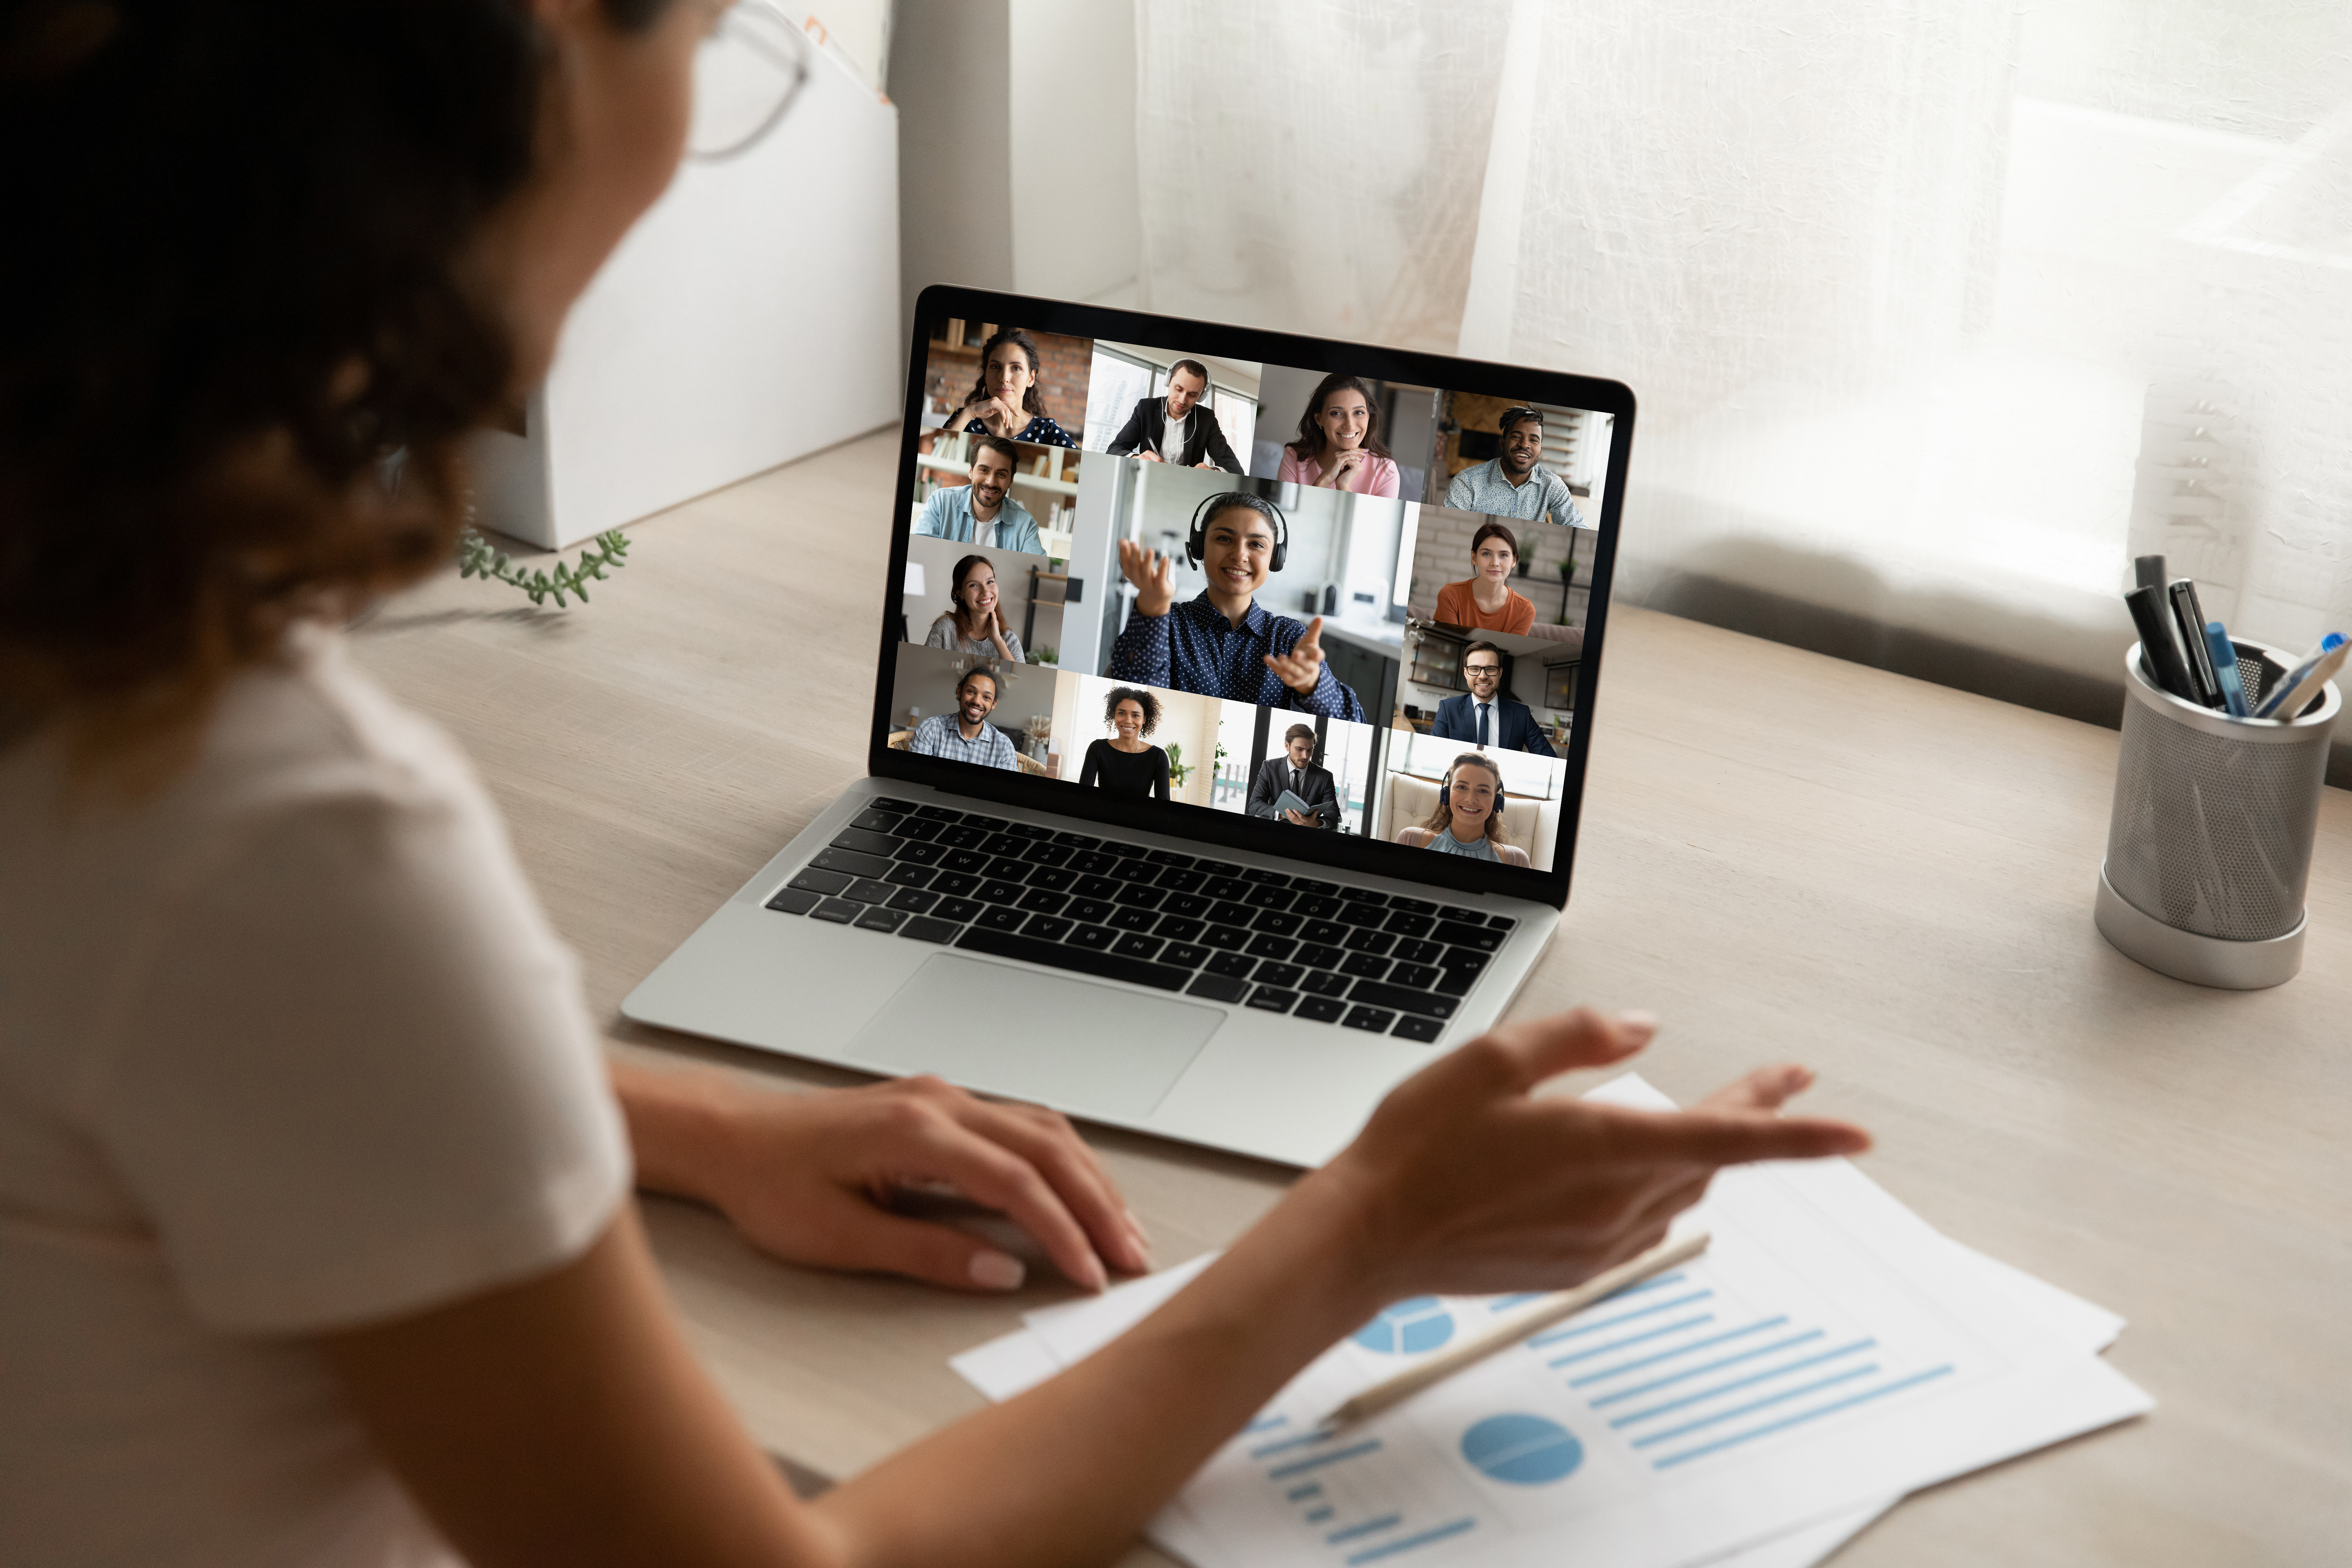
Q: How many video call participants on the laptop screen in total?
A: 13